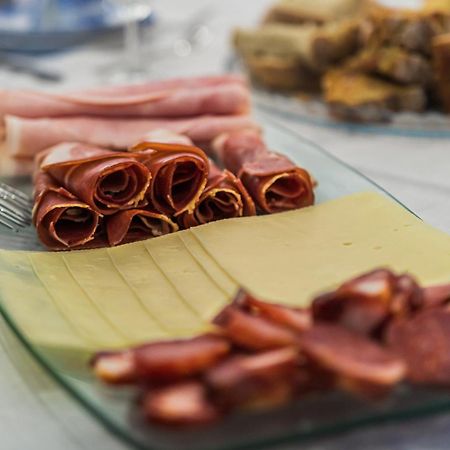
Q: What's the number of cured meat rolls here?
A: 6